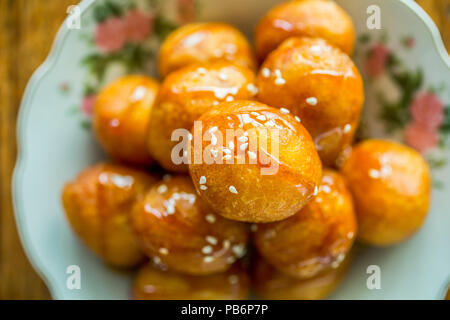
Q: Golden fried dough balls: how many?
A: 12